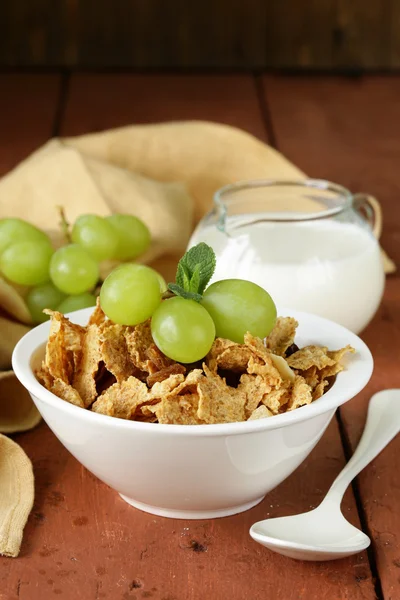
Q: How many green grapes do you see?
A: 10